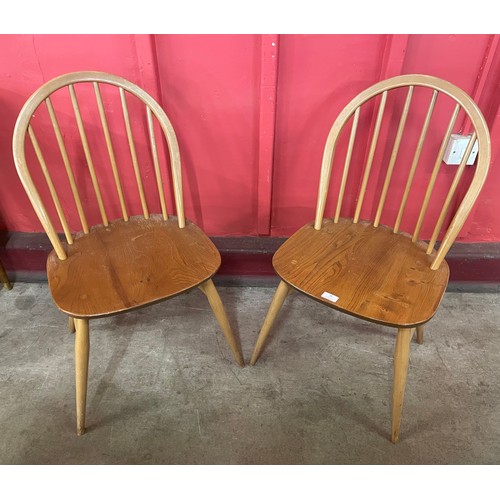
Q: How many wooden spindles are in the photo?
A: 12